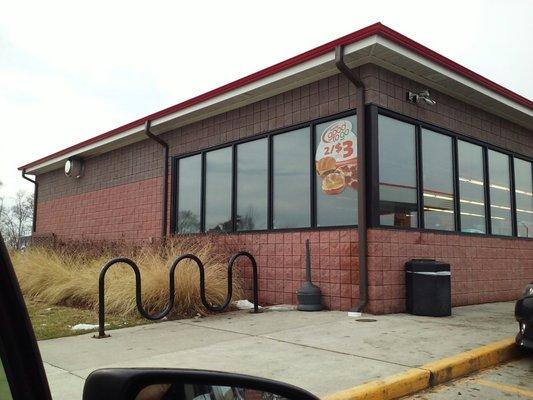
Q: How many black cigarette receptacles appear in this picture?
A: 1